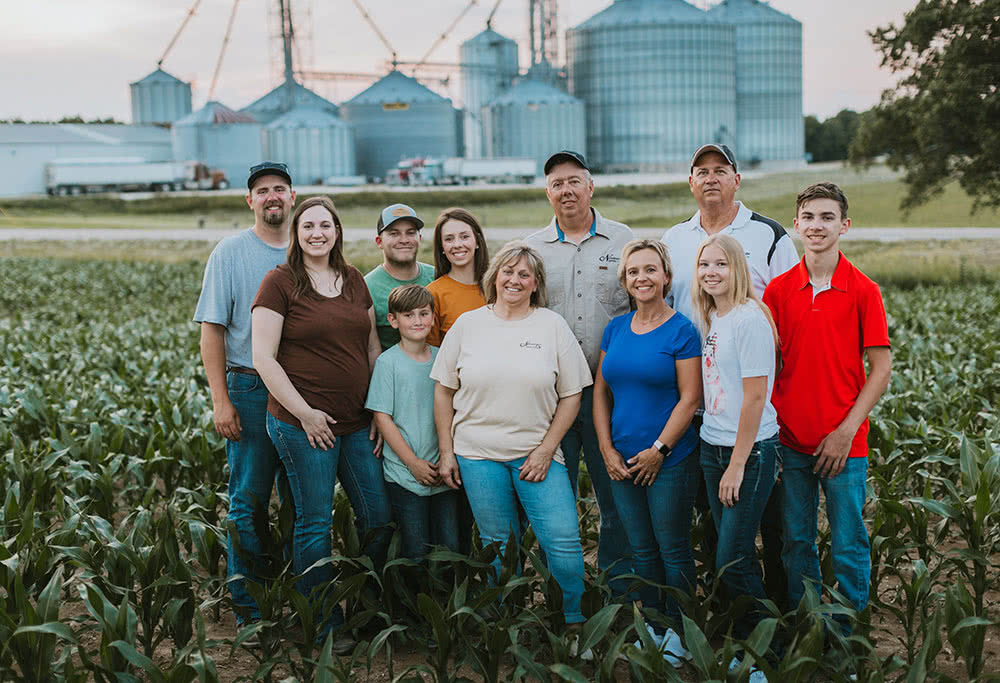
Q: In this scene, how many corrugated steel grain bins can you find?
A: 9